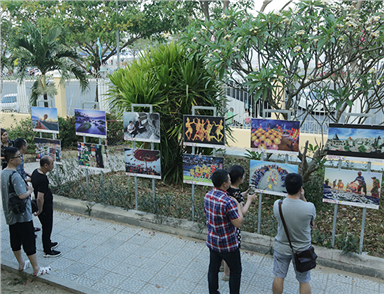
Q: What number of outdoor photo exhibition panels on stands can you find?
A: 12